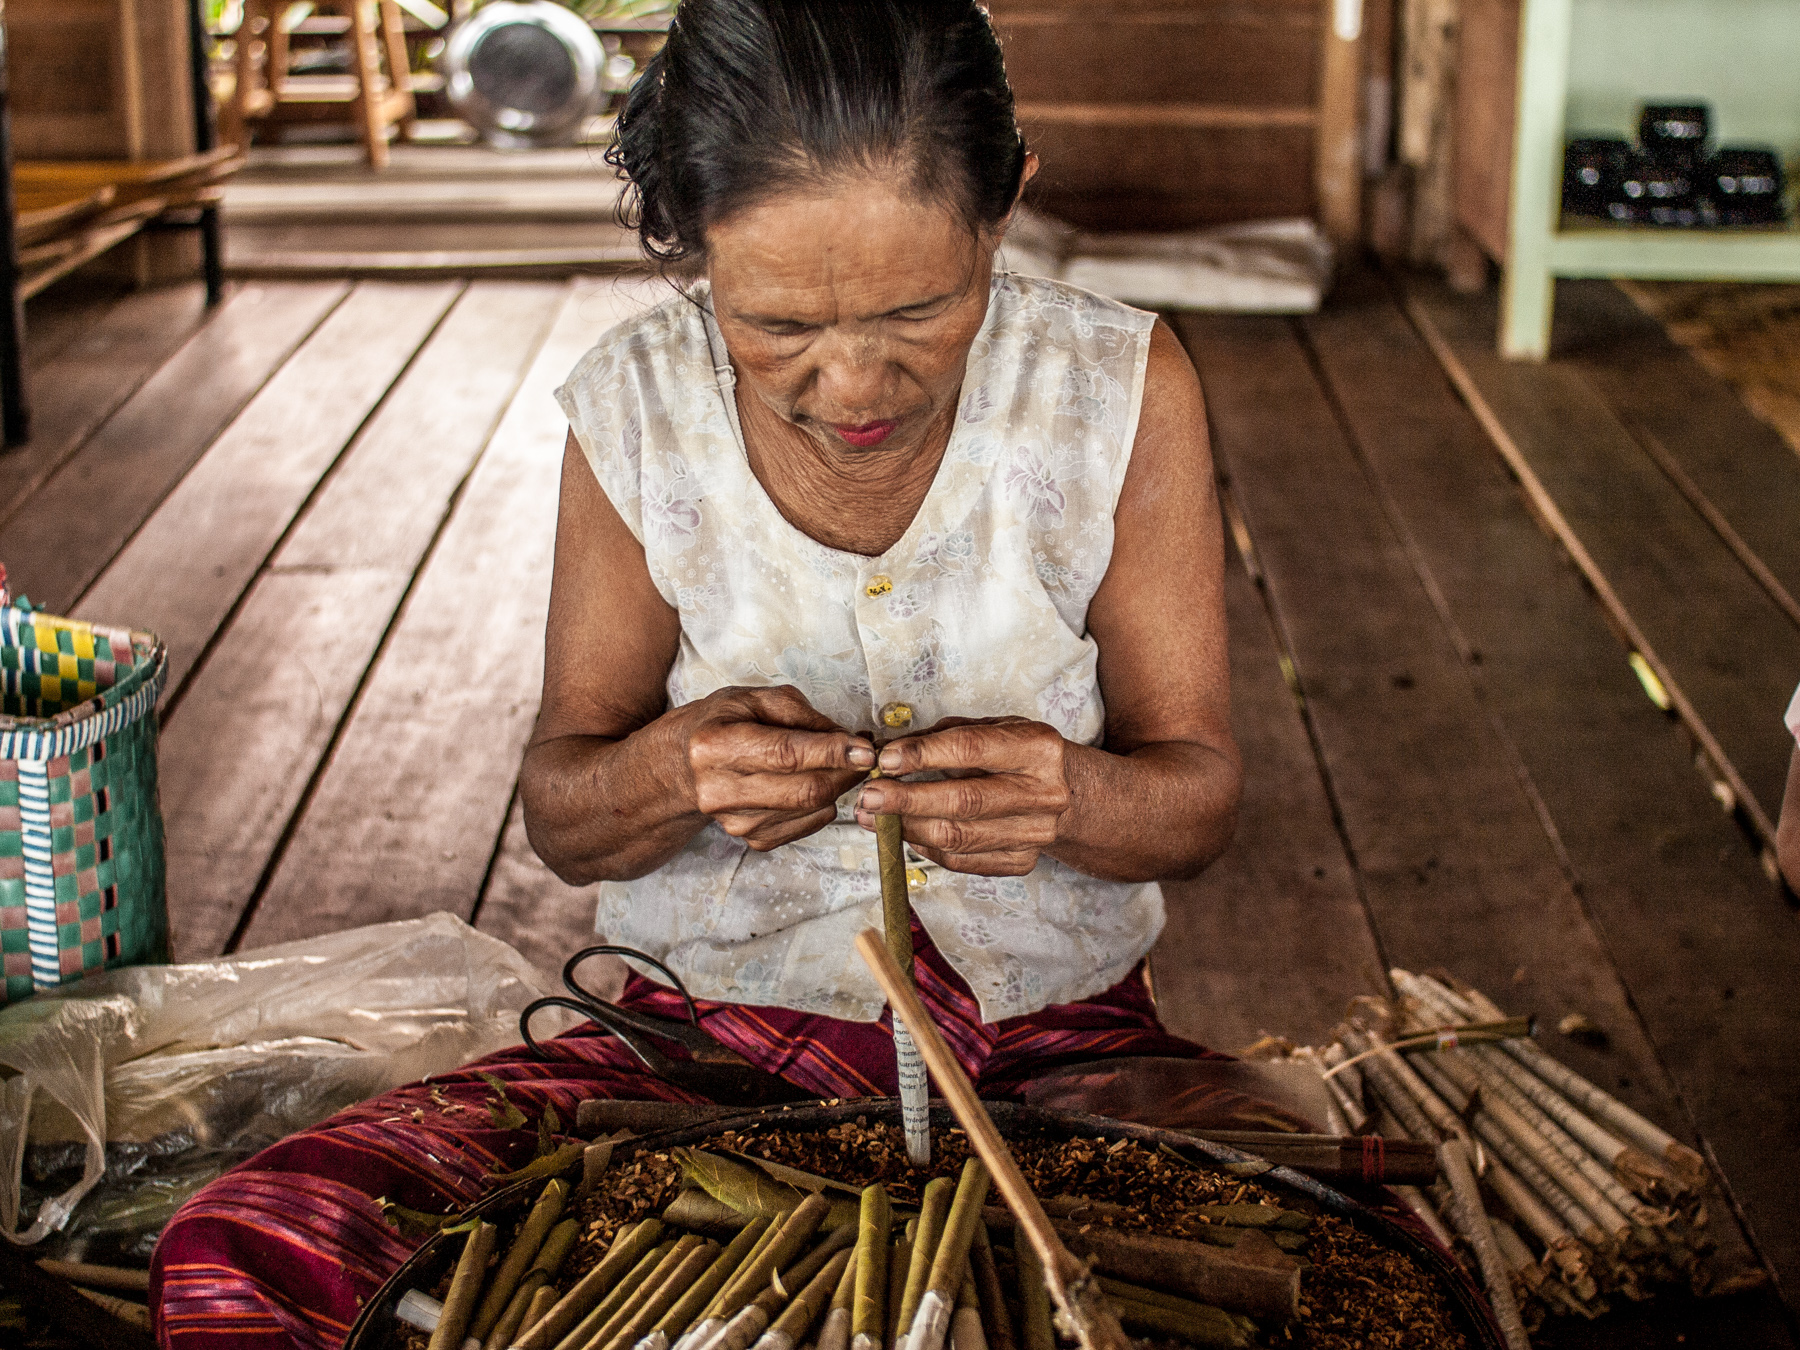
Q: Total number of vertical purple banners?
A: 0